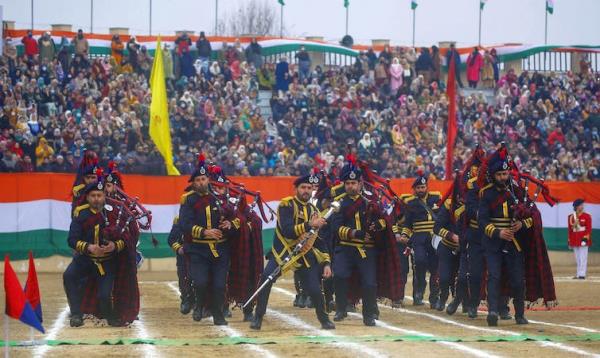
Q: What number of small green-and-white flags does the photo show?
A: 5